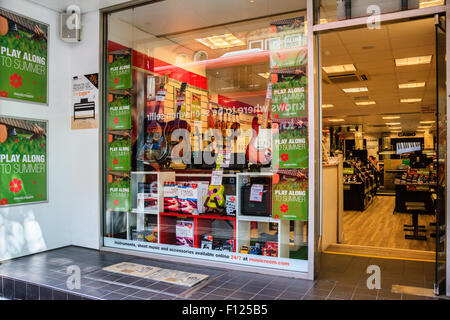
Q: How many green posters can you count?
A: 10